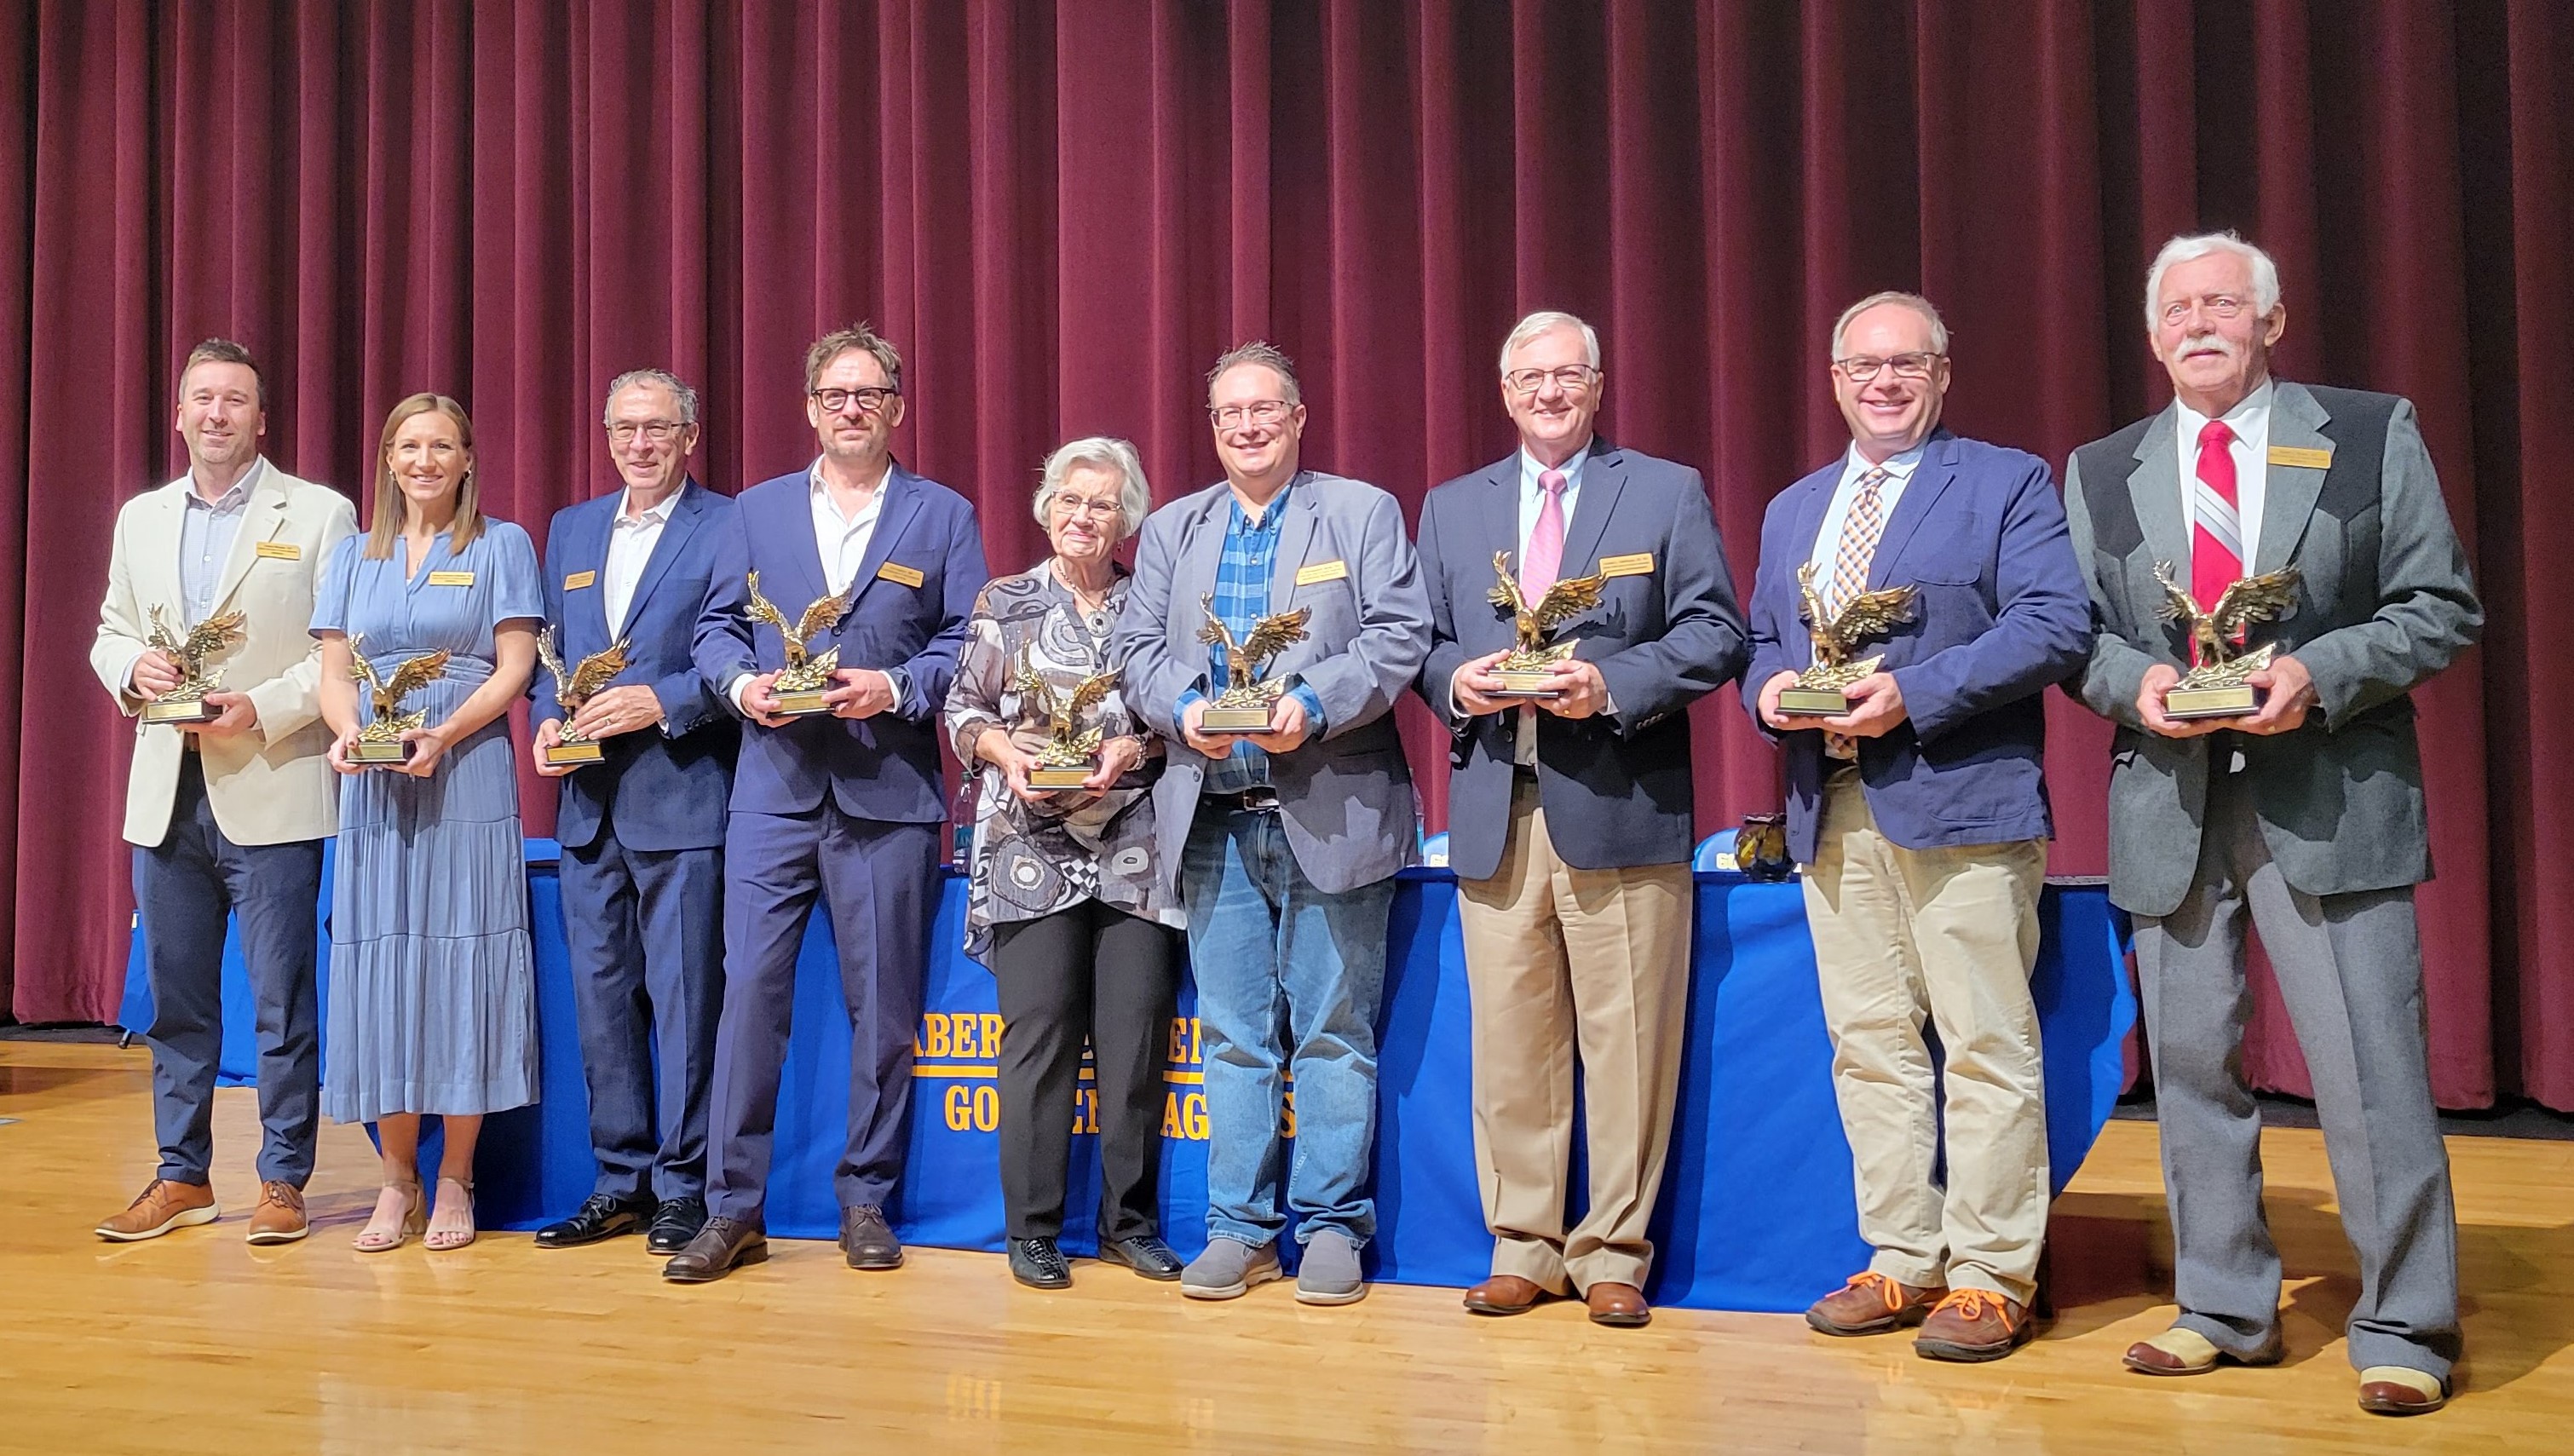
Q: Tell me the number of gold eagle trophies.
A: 9